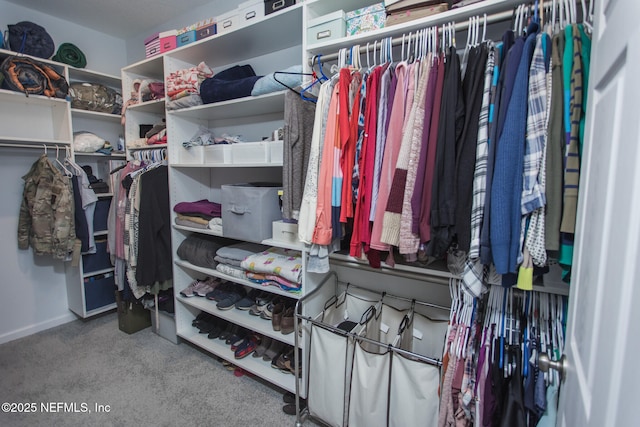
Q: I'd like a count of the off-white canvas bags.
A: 3